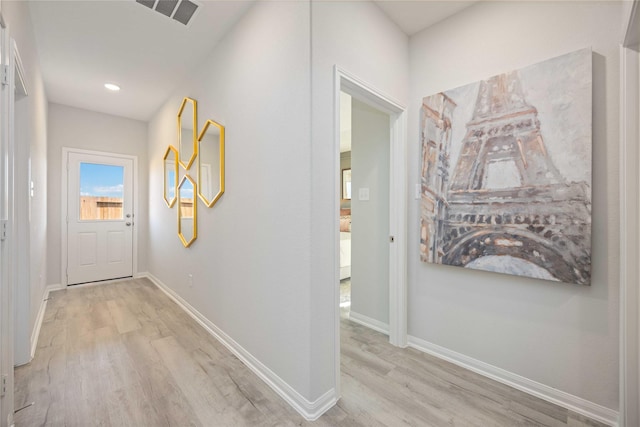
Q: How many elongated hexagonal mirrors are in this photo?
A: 4